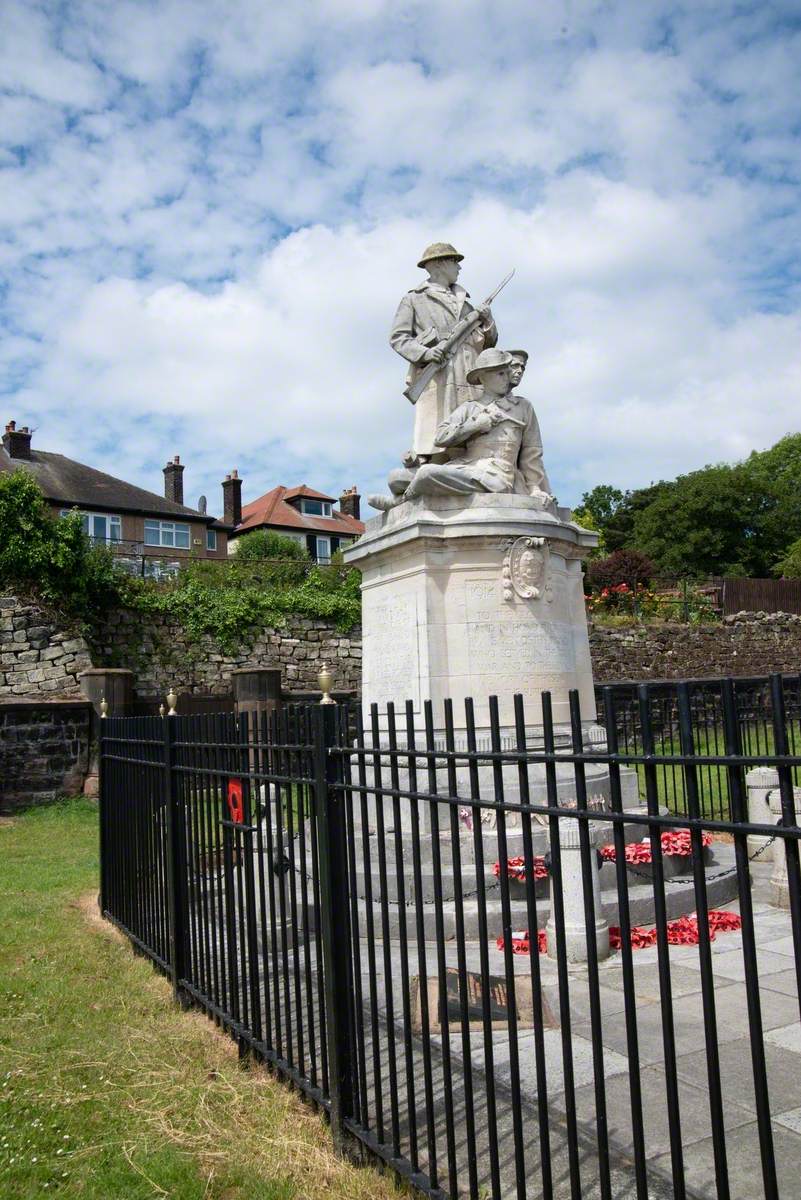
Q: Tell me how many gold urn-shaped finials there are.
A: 4